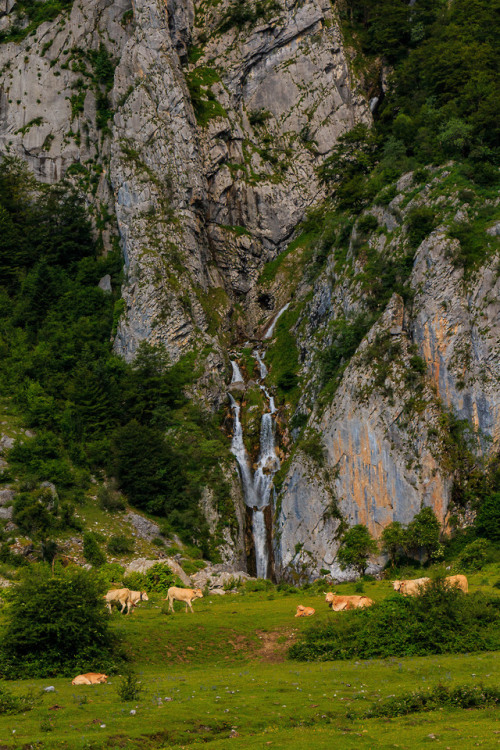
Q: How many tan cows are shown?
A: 8